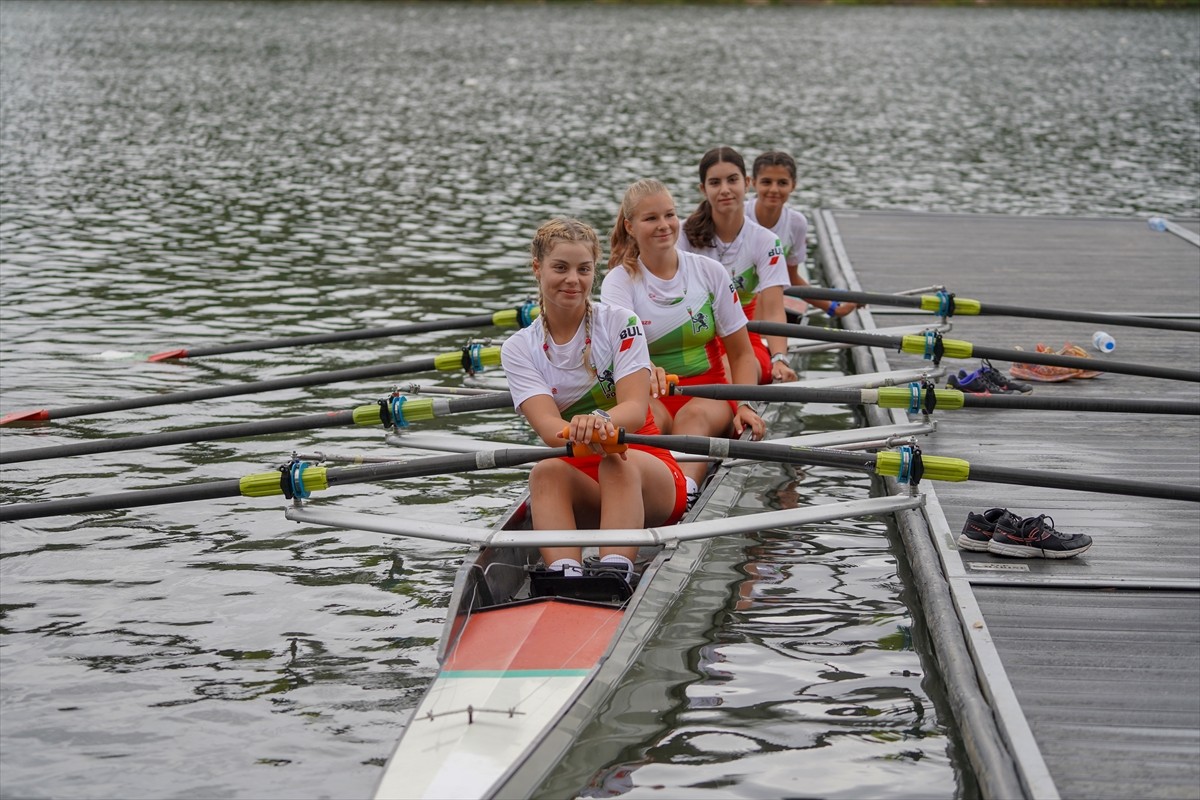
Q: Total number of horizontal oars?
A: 8